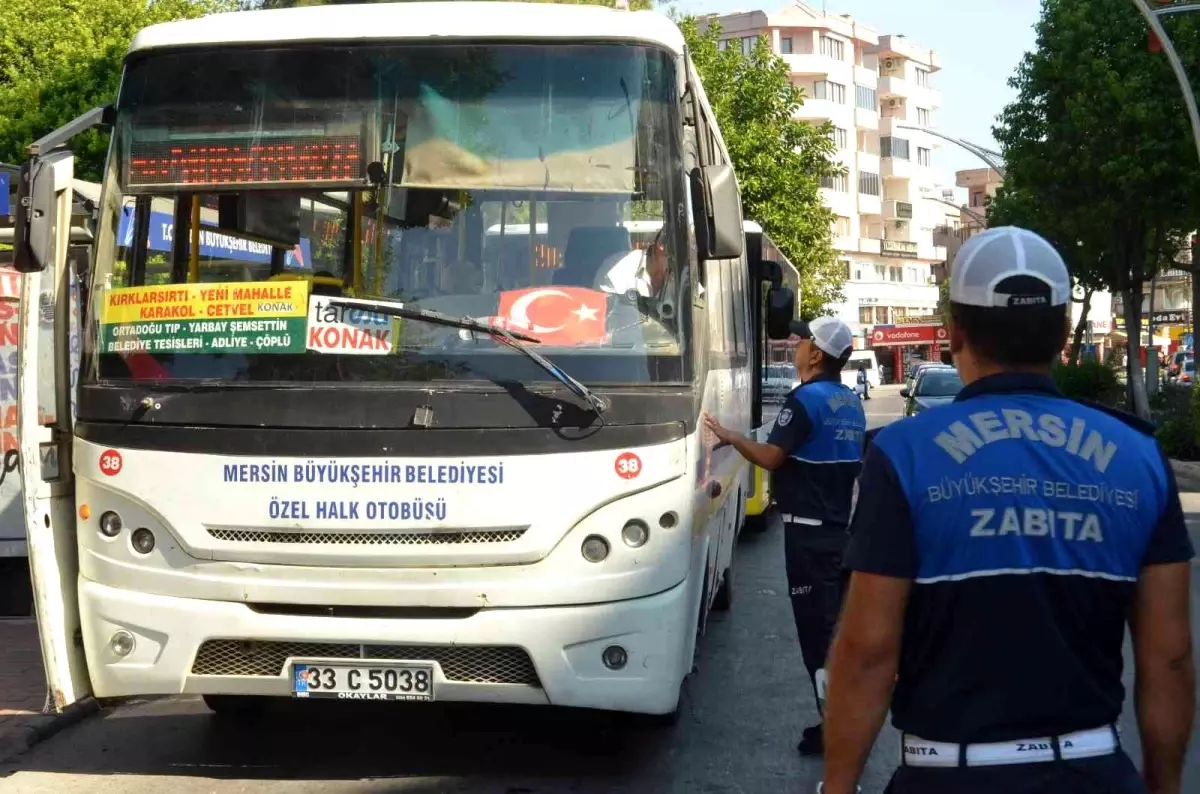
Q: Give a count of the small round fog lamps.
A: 2